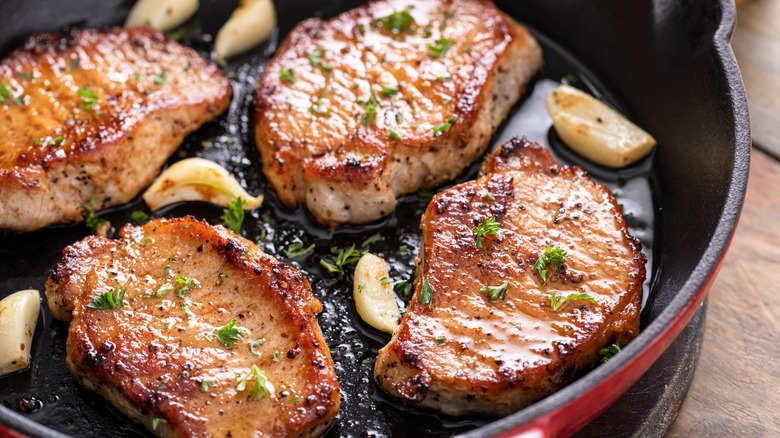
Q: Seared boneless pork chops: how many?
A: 4